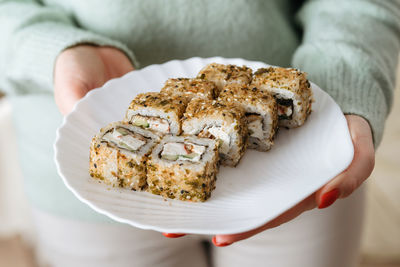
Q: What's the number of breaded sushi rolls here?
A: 8